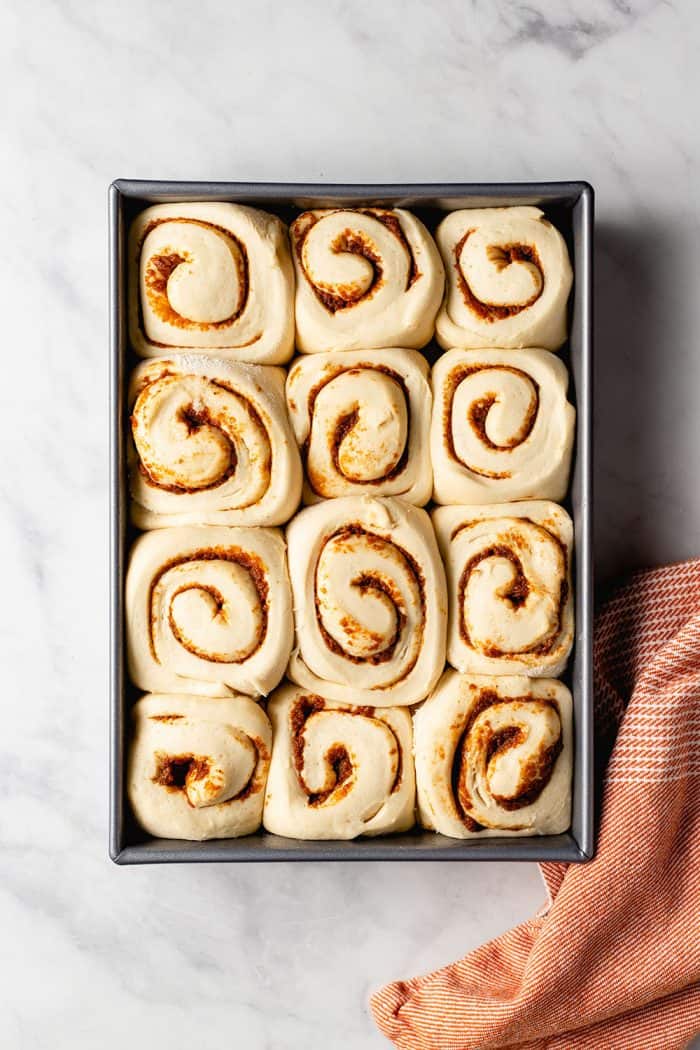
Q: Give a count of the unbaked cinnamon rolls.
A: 12